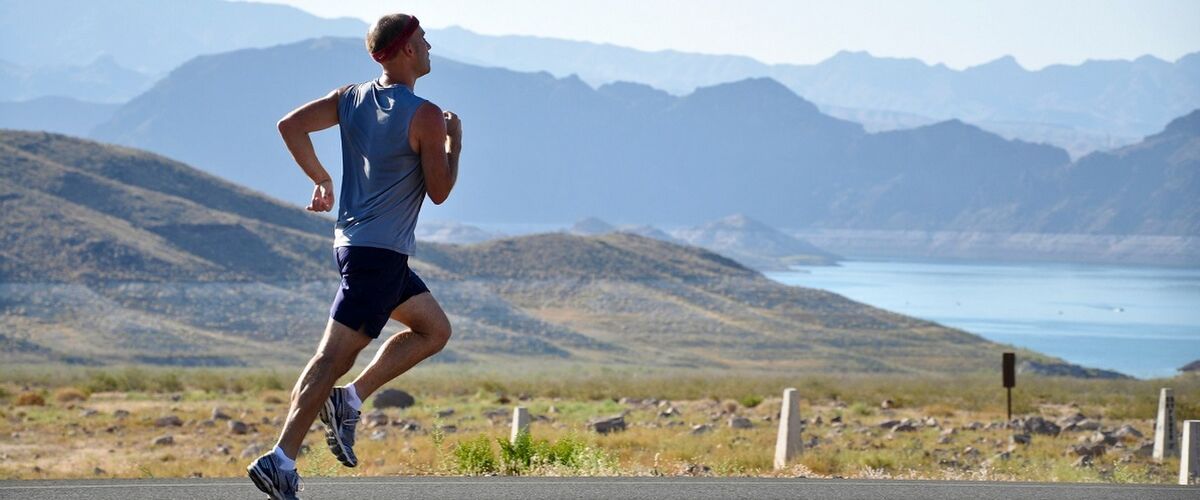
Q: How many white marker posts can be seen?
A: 4